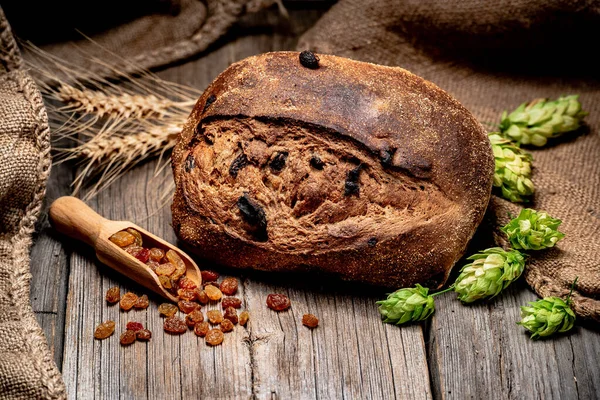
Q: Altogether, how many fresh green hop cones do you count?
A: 6